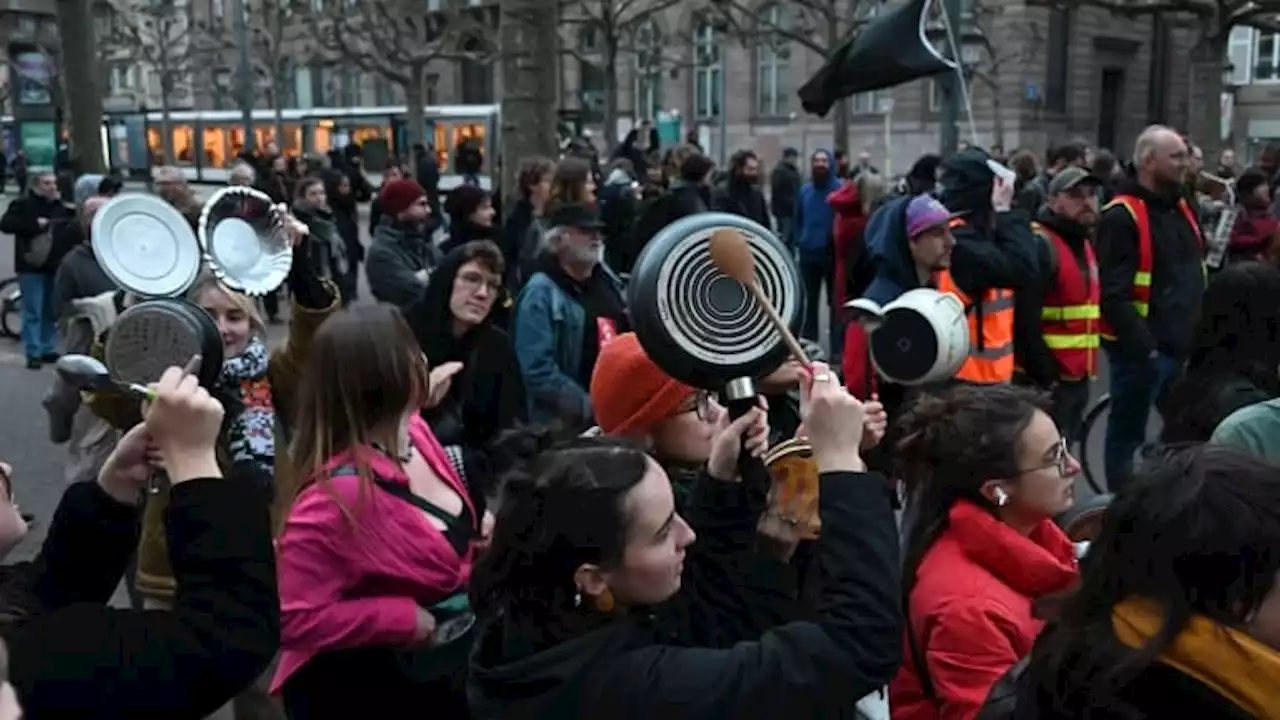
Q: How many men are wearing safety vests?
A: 3